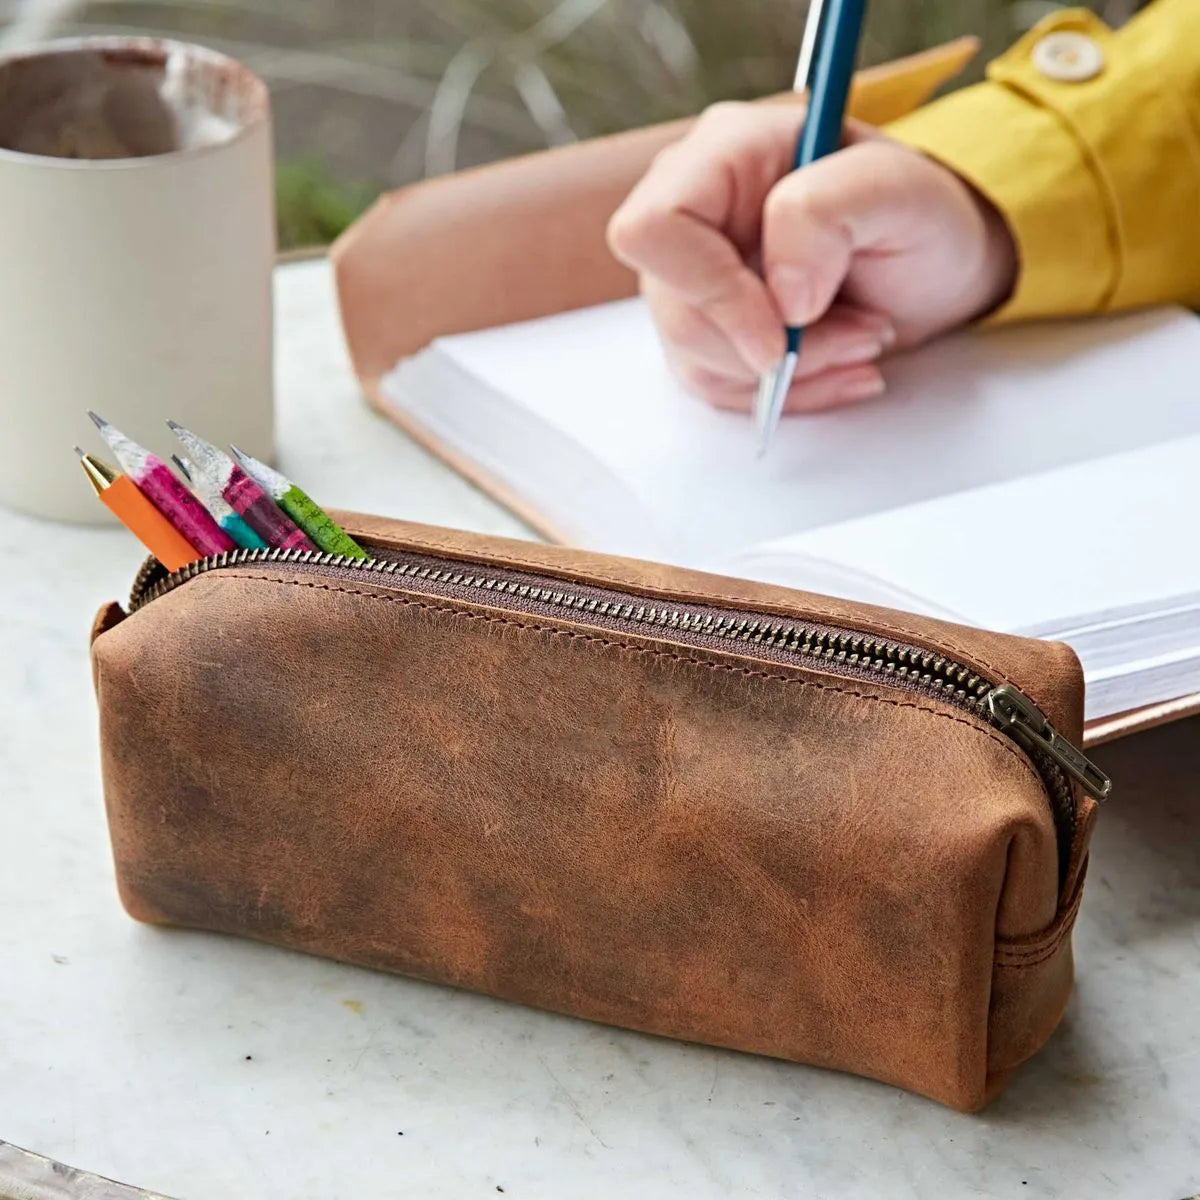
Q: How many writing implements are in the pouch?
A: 5